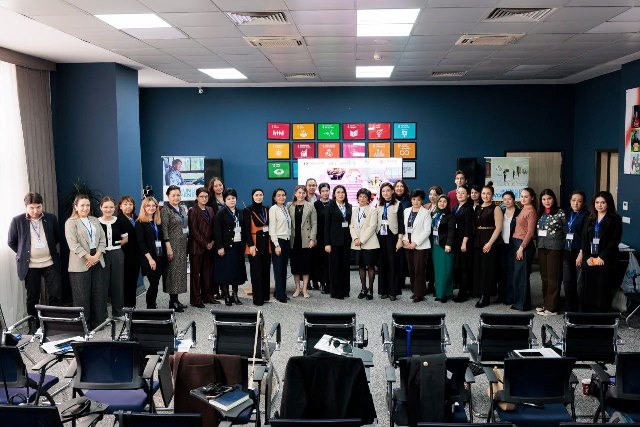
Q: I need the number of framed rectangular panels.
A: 15